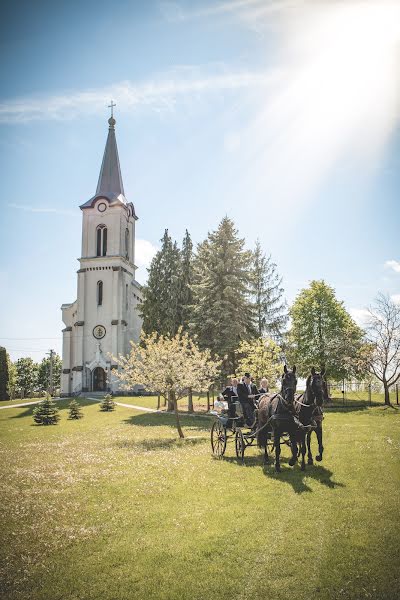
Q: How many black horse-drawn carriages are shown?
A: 1